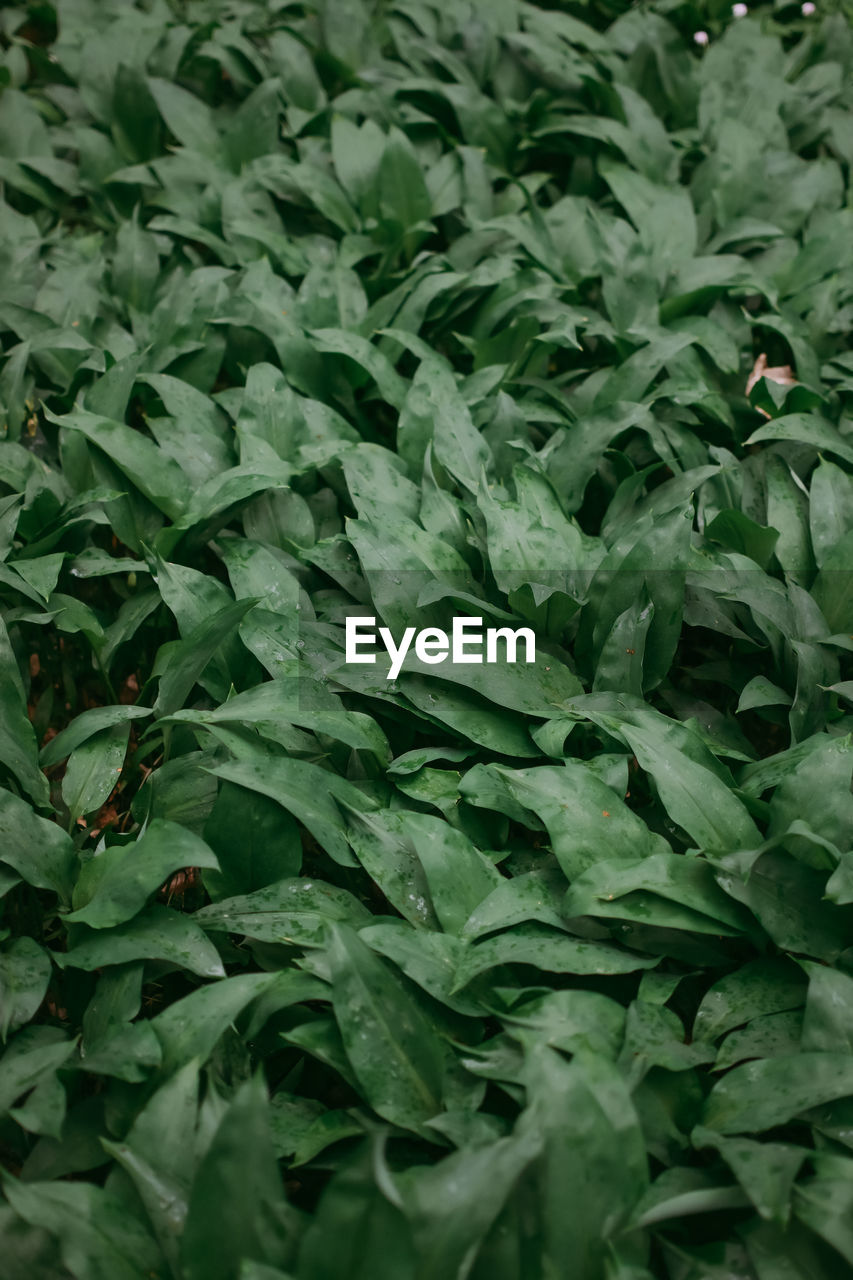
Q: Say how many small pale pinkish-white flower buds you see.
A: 3